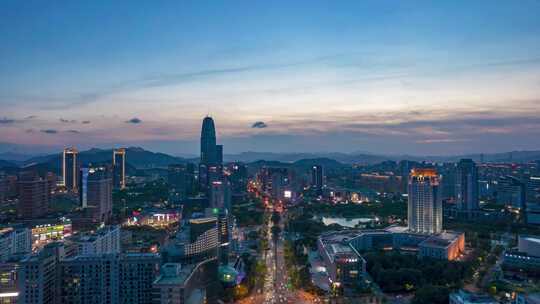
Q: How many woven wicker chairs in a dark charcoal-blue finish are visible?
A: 0